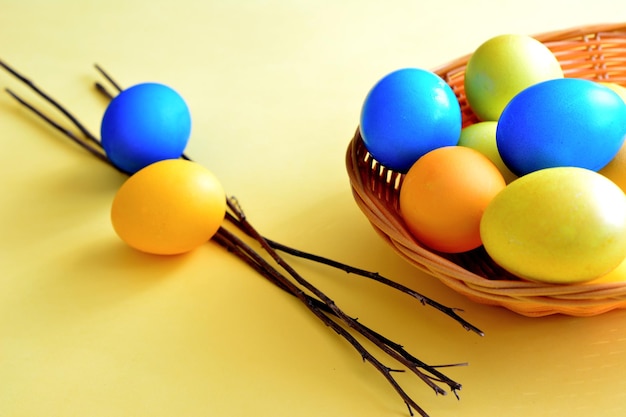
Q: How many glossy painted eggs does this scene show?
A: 9